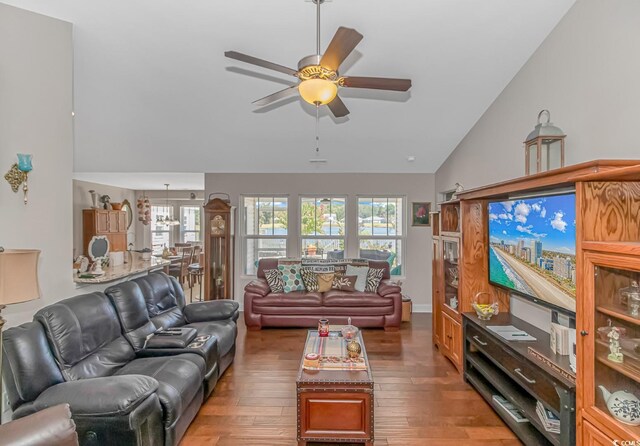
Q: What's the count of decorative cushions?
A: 7